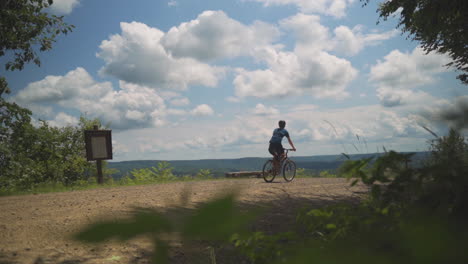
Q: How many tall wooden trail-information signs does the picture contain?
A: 1